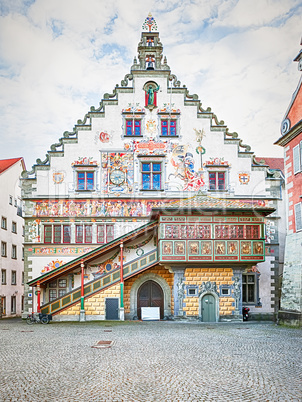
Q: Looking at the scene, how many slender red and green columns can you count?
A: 3